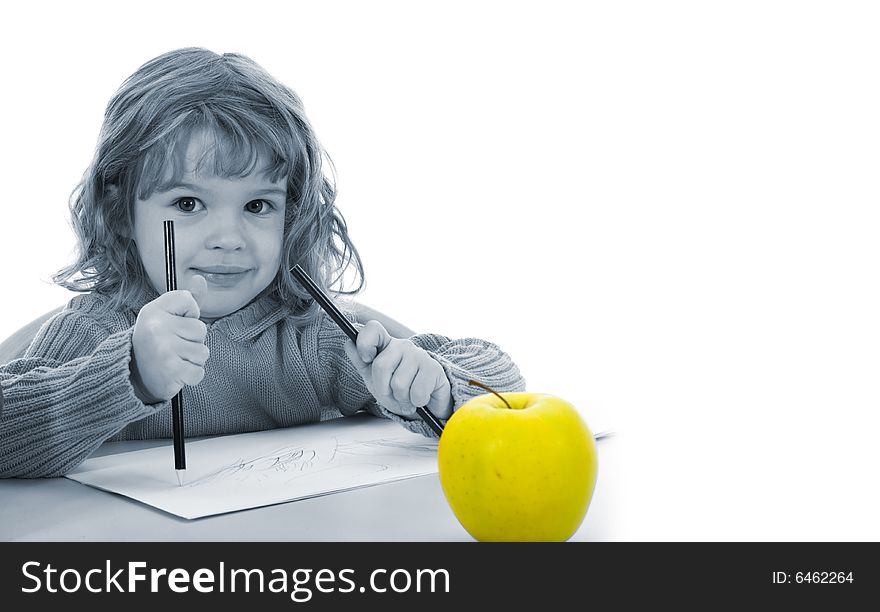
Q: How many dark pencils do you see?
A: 2